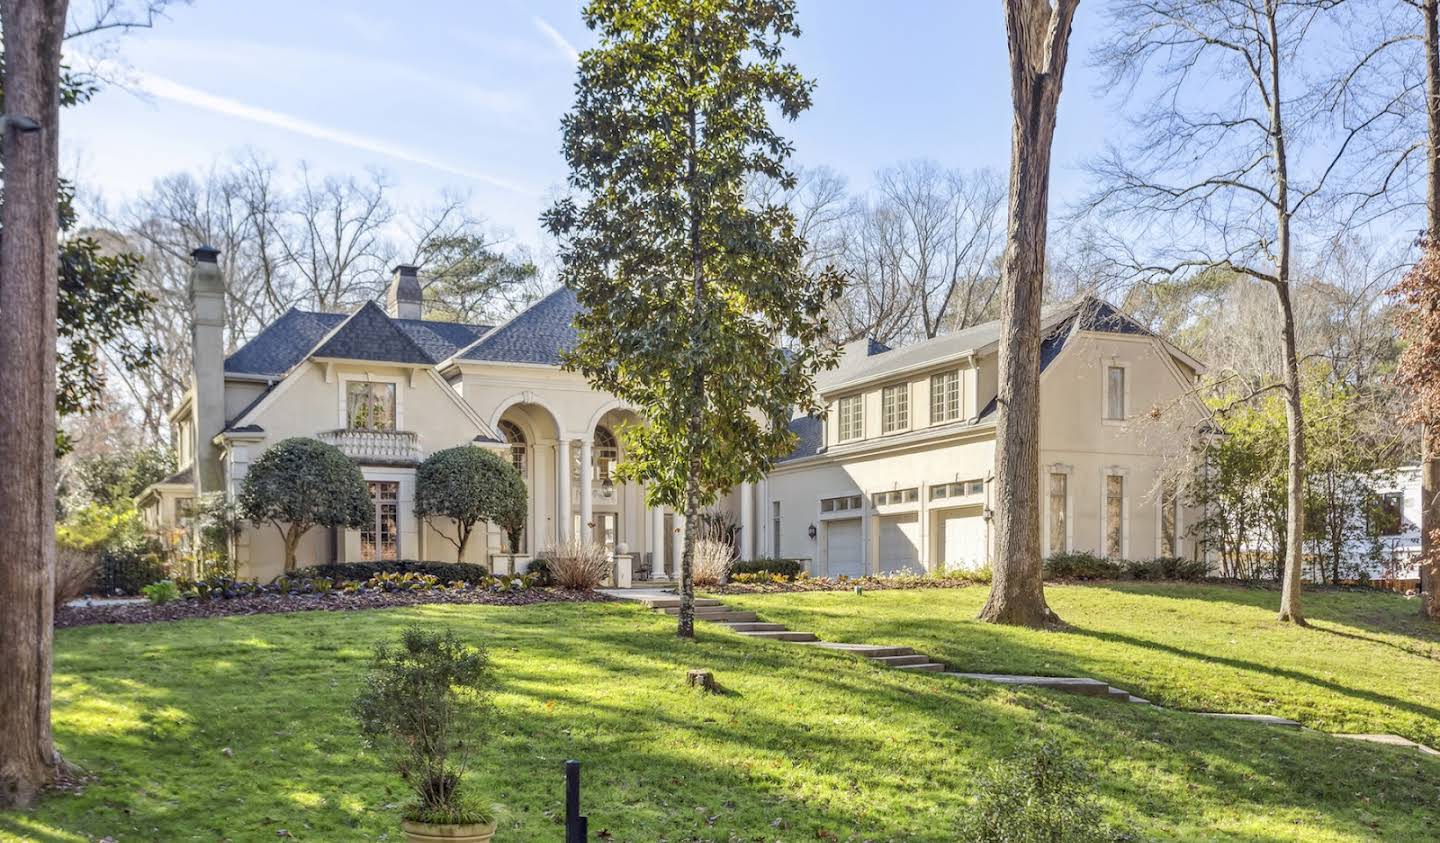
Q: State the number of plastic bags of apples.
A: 0